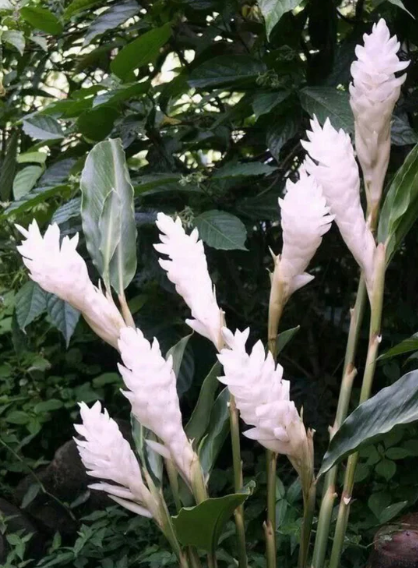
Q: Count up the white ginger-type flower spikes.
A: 8